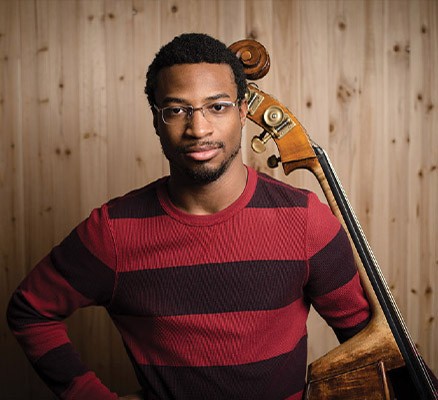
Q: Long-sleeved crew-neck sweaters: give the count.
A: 1